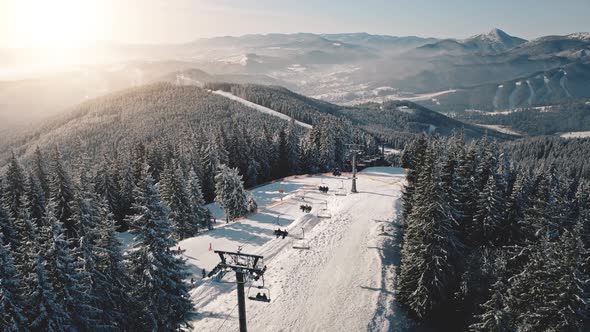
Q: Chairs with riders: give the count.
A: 5